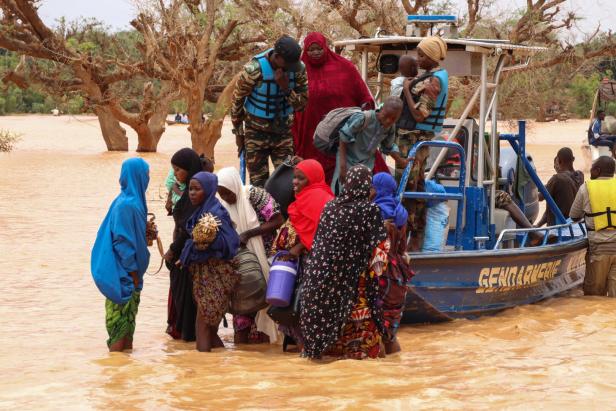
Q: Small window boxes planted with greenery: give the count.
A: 0